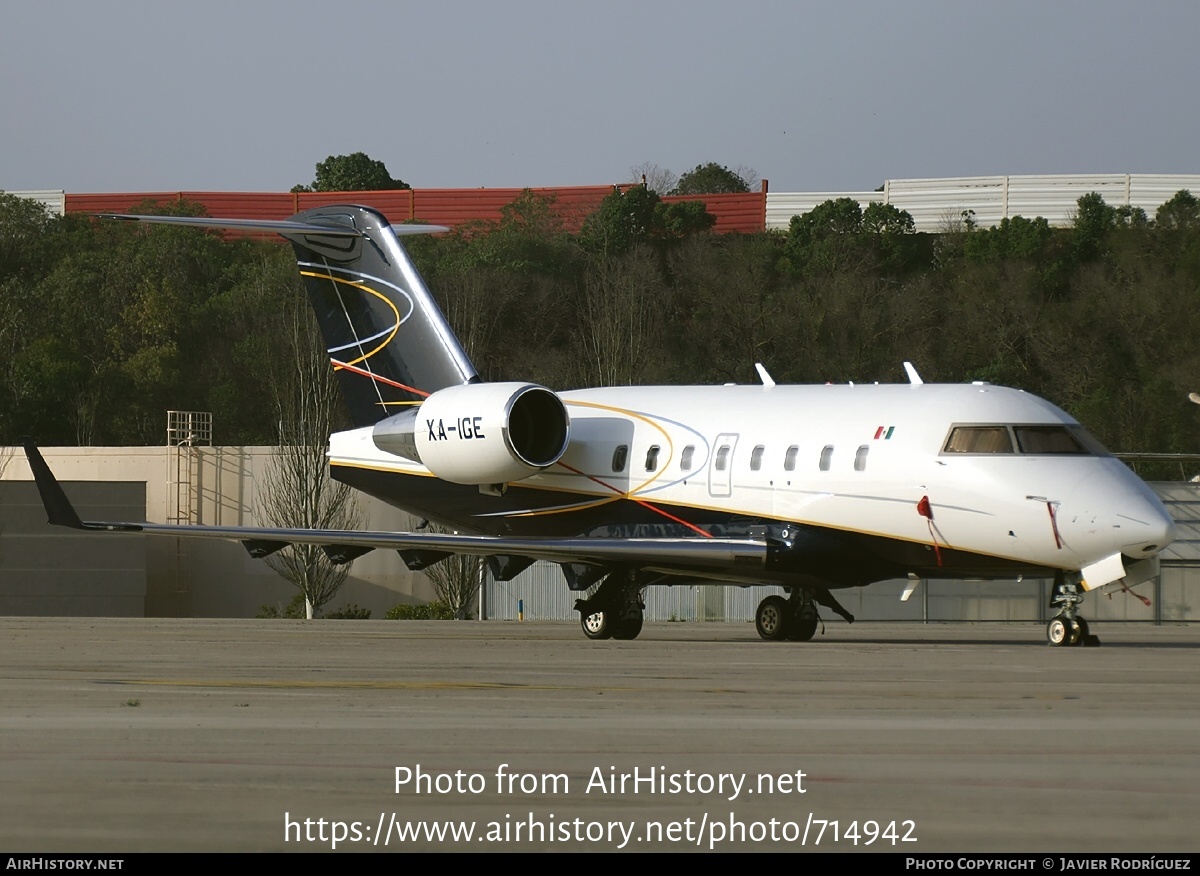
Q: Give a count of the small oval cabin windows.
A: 8